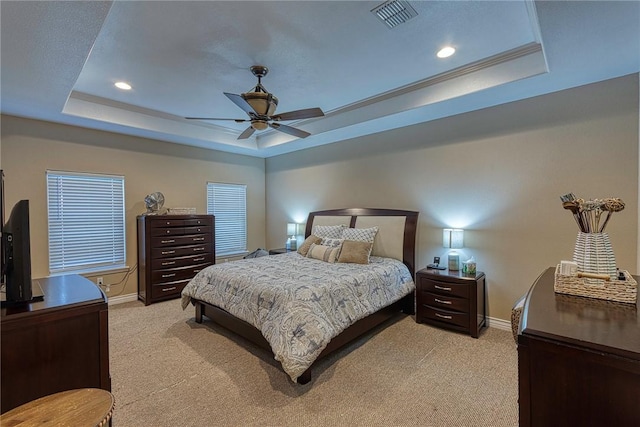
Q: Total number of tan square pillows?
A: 2